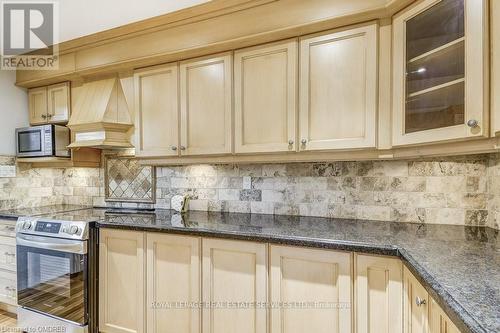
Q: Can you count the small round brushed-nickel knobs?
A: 8